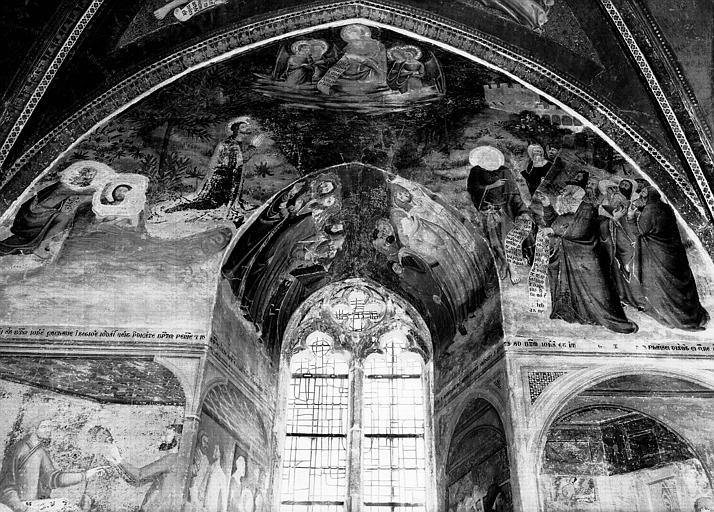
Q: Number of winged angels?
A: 4